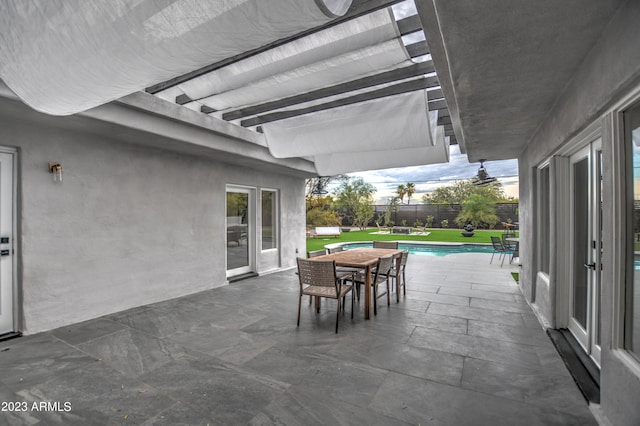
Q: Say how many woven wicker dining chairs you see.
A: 6